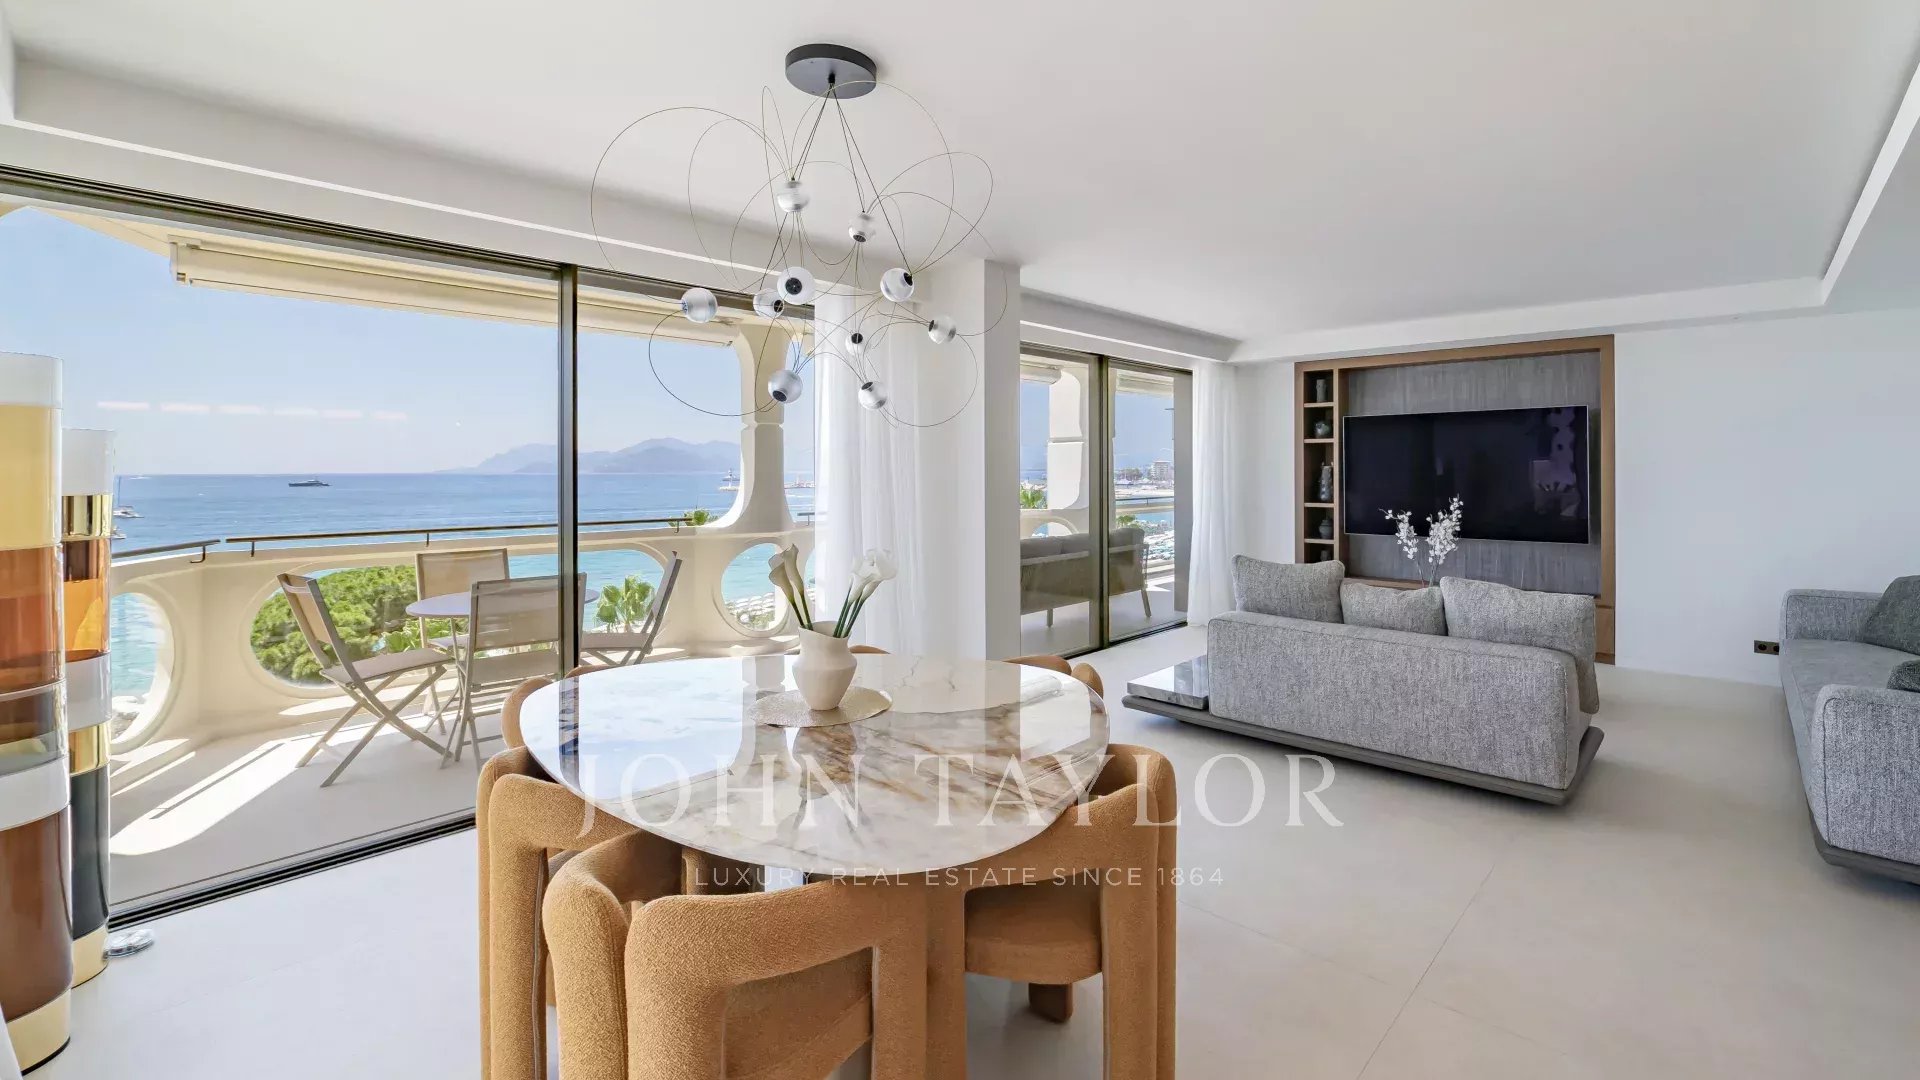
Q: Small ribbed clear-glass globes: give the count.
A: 10